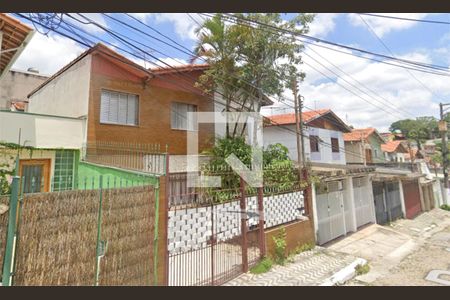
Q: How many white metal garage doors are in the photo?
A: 2